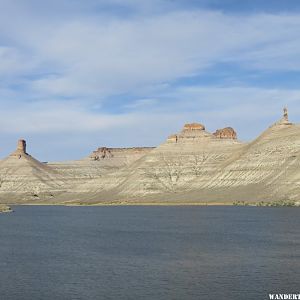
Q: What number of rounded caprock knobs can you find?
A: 2